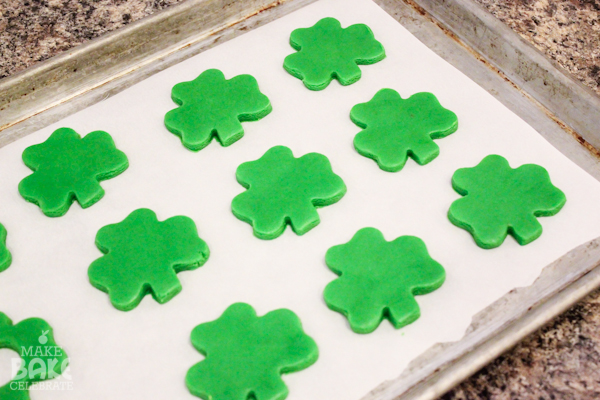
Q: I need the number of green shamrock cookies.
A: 11